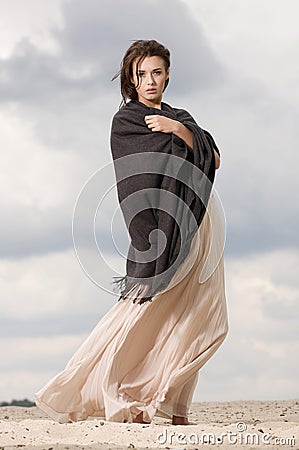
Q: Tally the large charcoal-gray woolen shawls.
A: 1